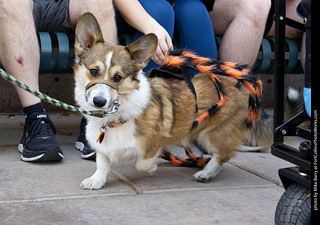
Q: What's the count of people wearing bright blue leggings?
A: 1